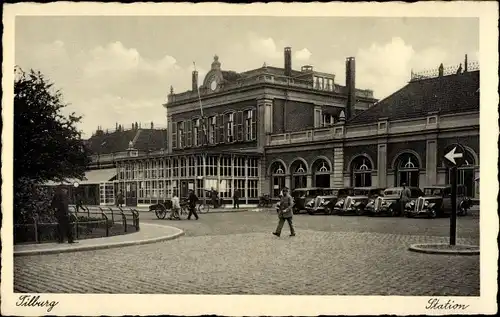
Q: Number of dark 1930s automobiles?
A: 5